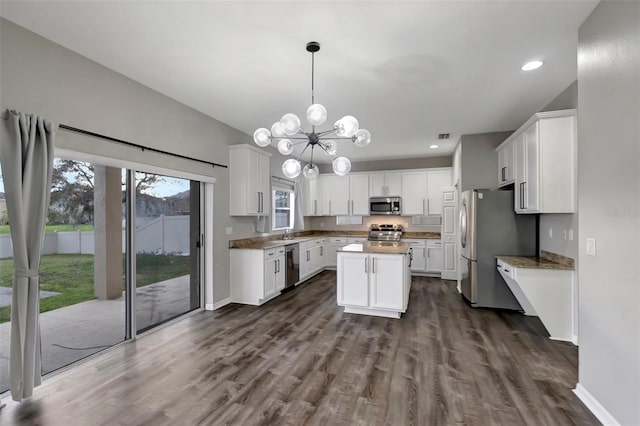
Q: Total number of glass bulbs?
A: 12